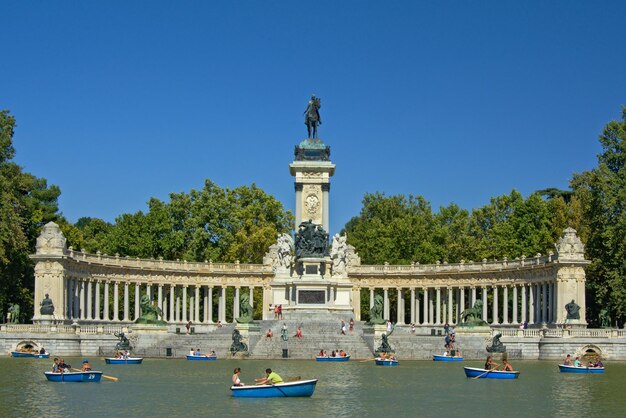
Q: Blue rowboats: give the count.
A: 10